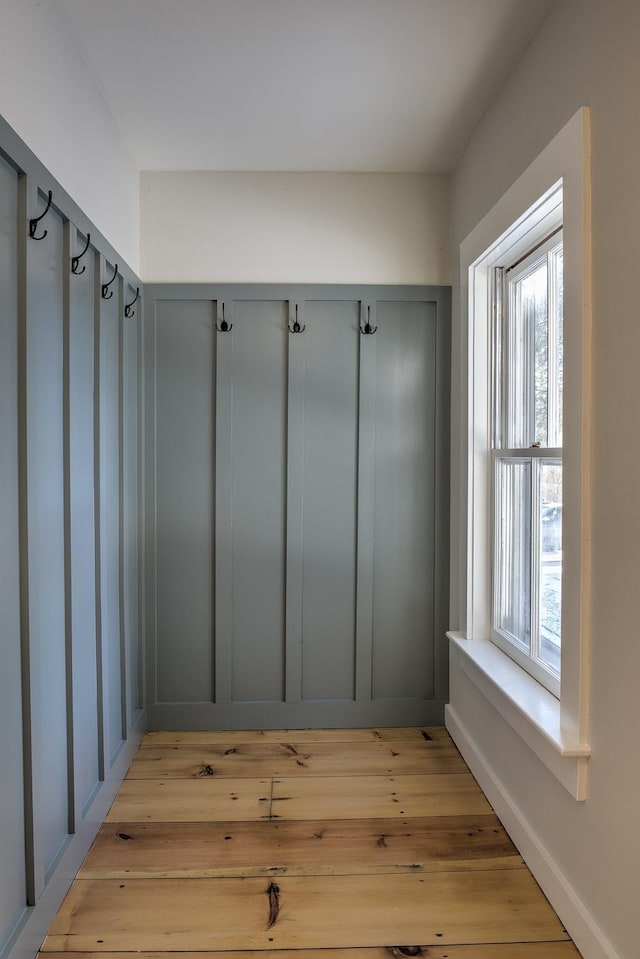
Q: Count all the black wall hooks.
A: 7